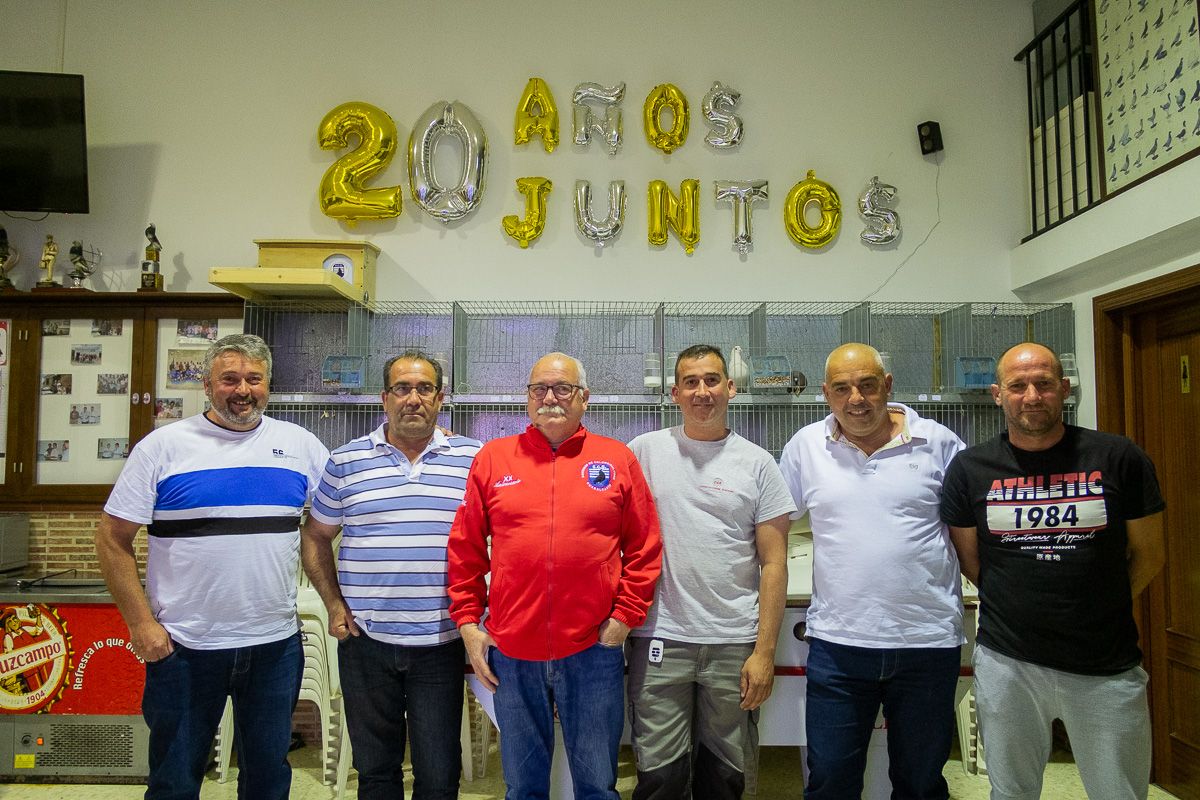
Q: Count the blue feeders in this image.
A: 3